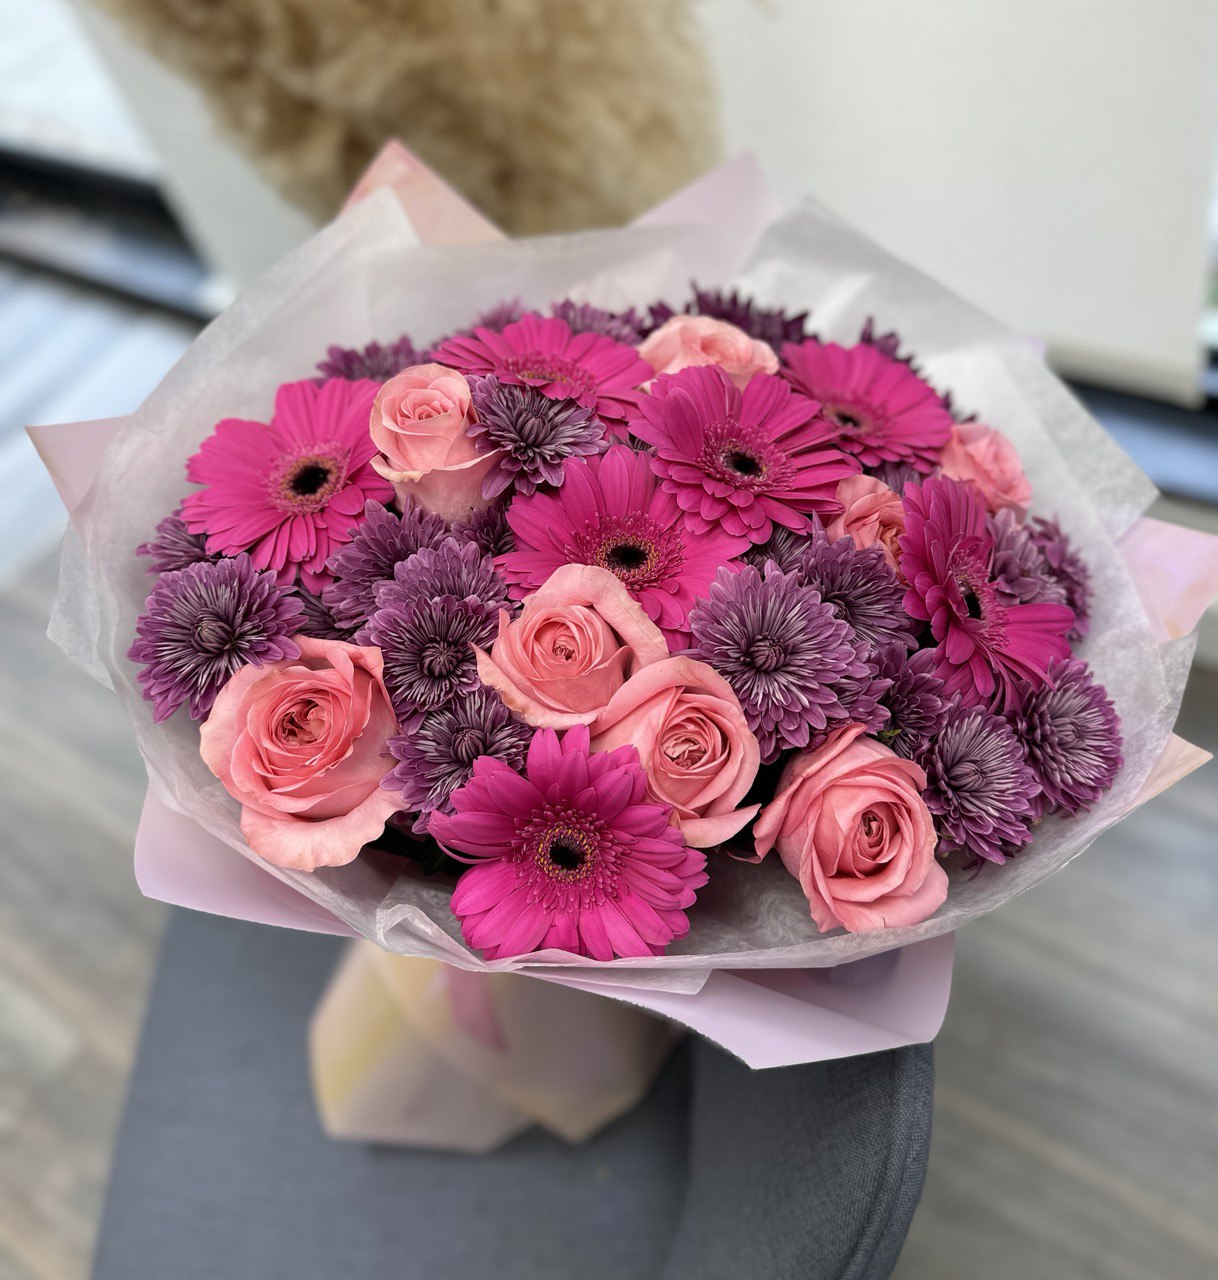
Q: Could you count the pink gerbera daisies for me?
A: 7